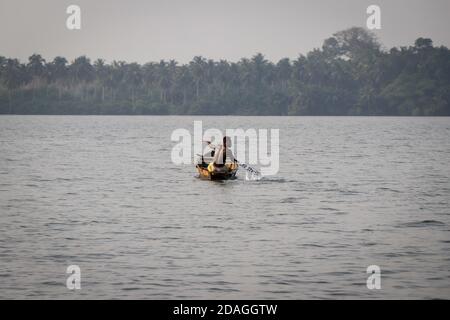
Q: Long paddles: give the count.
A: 1